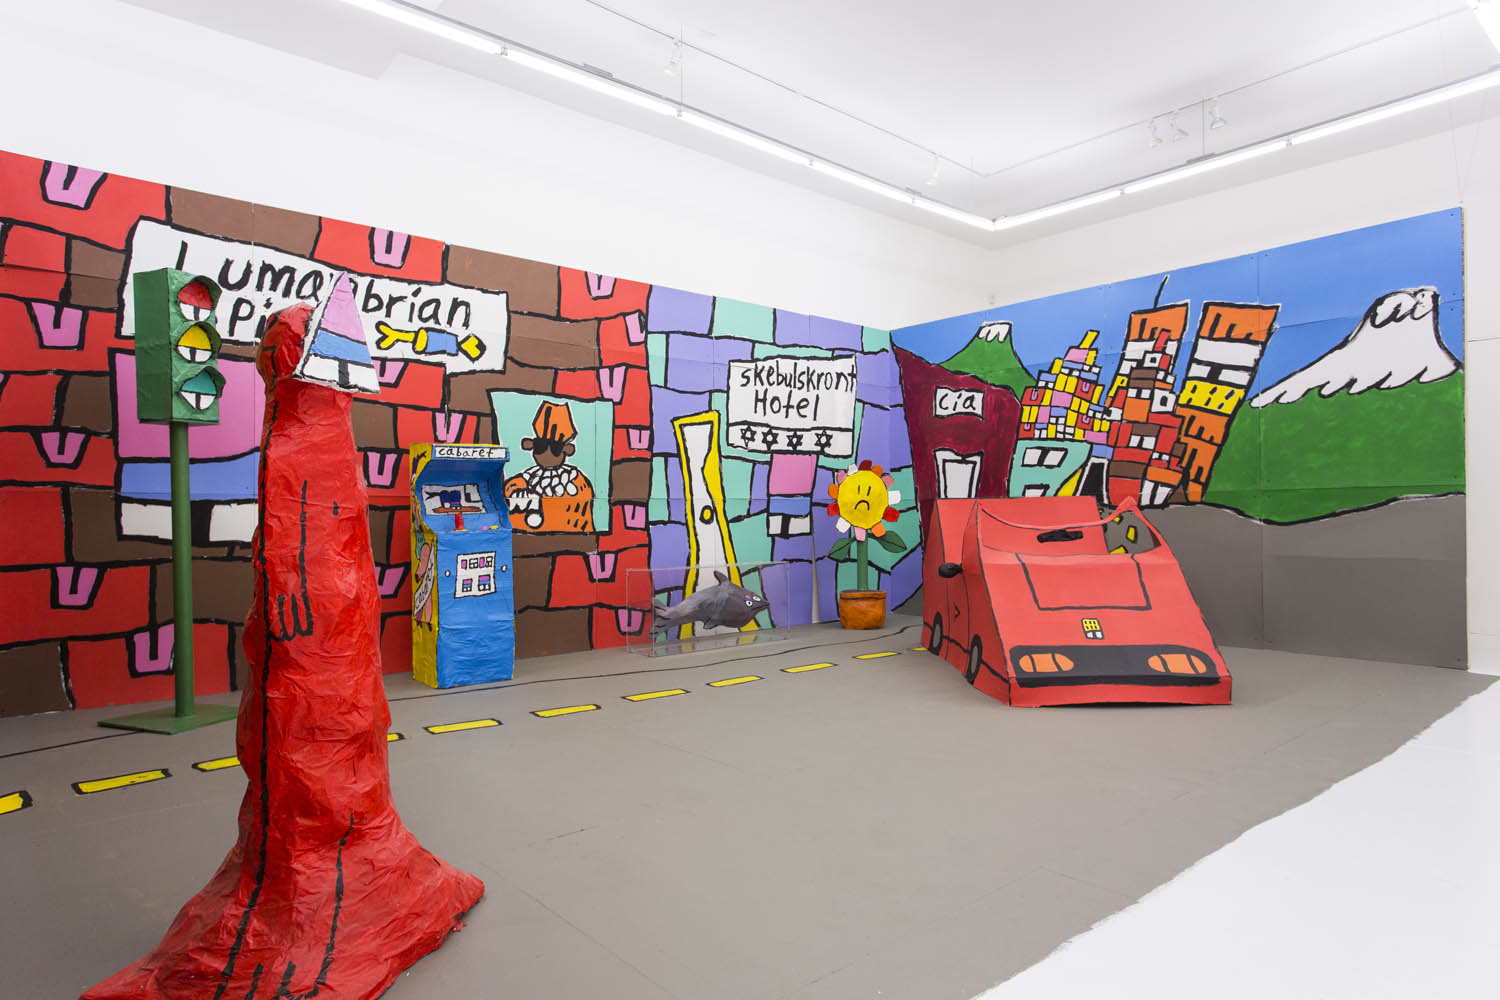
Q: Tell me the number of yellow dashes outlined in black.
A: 11